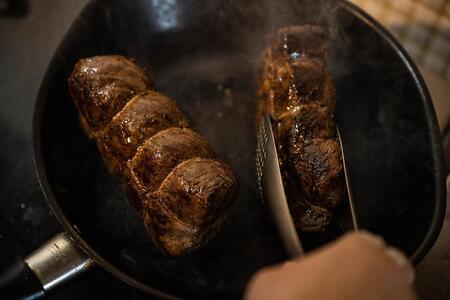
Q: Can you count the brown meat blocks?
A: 2